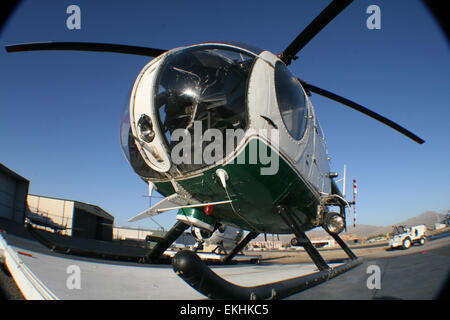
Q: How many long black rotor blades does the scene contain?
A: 3